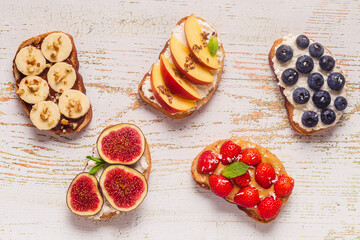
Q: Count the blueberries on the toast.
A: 13